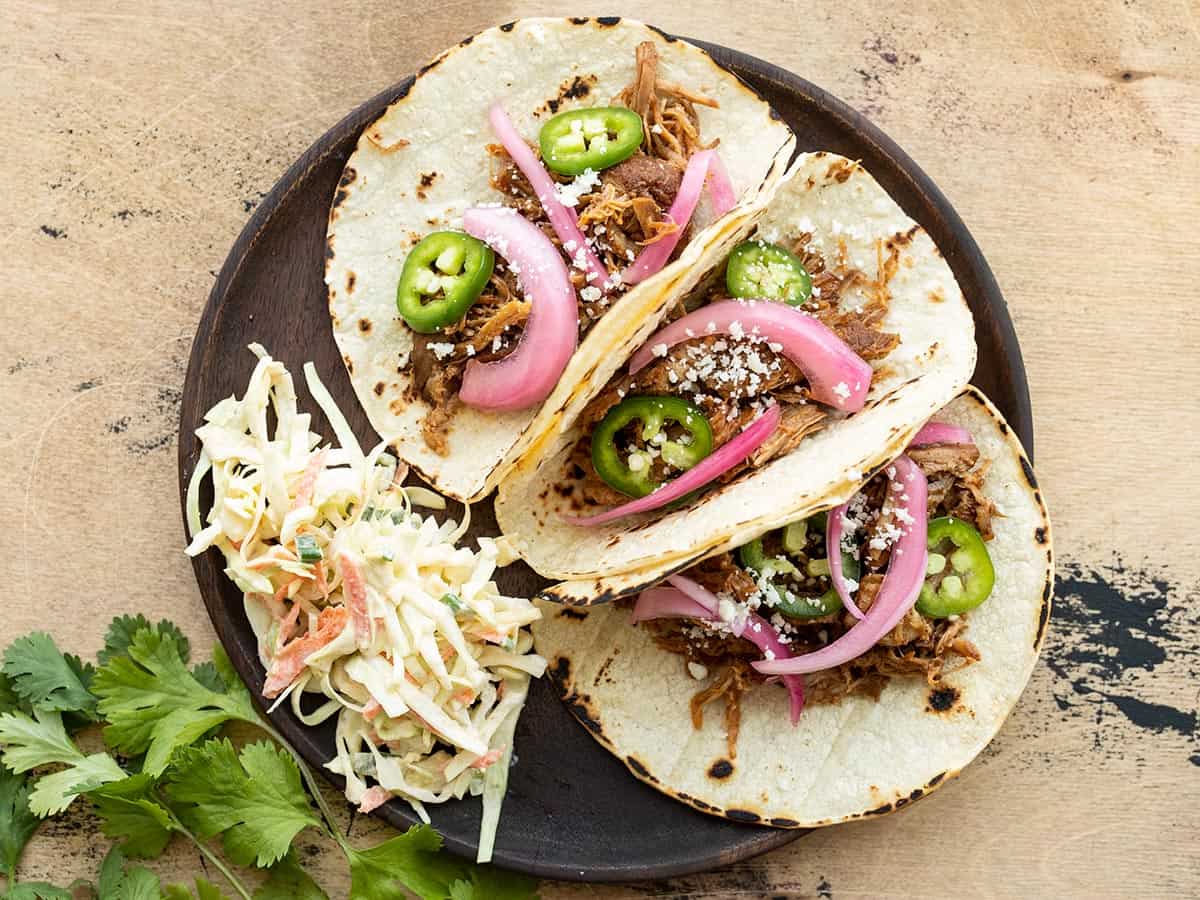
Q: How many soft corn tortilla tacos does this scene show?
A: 3